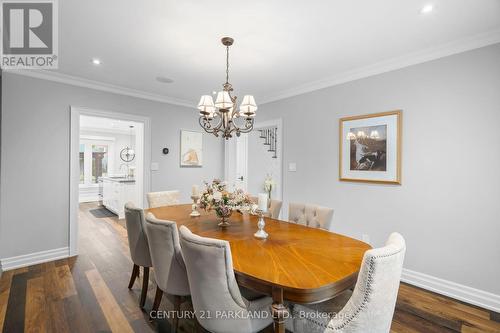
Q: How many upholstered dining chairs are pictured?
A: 7